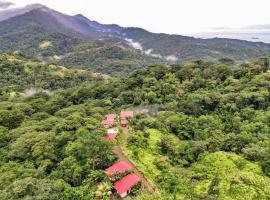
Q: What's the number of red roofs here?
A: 7